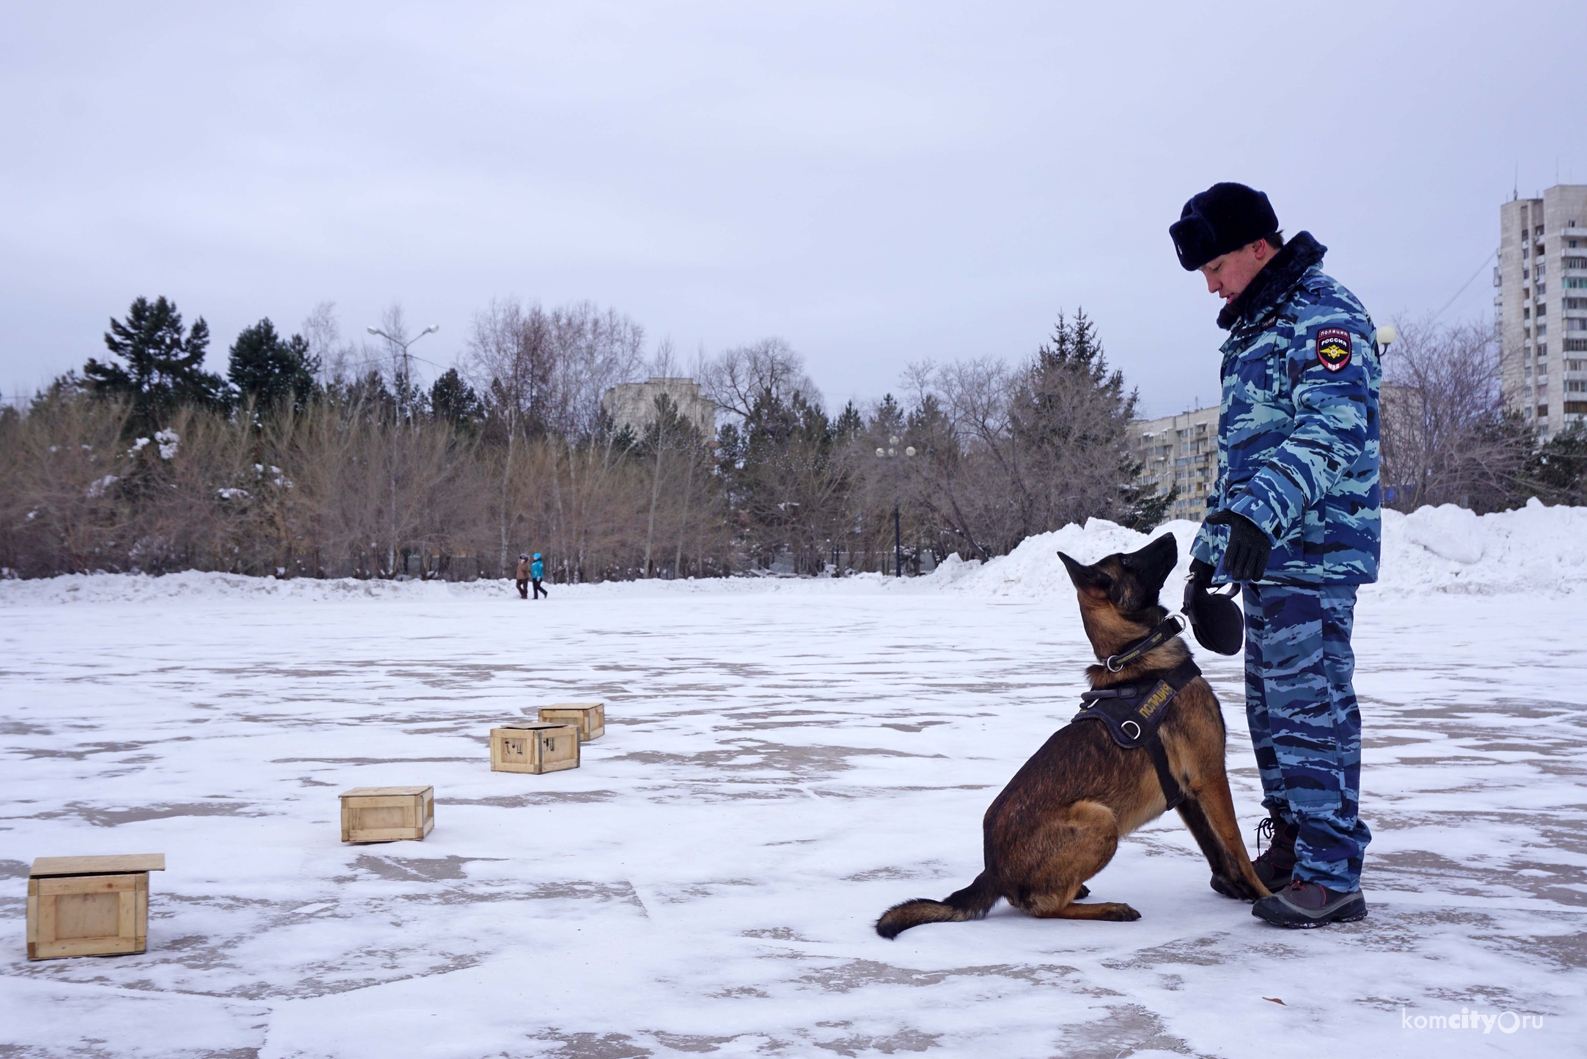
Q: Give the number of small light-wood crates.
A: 4